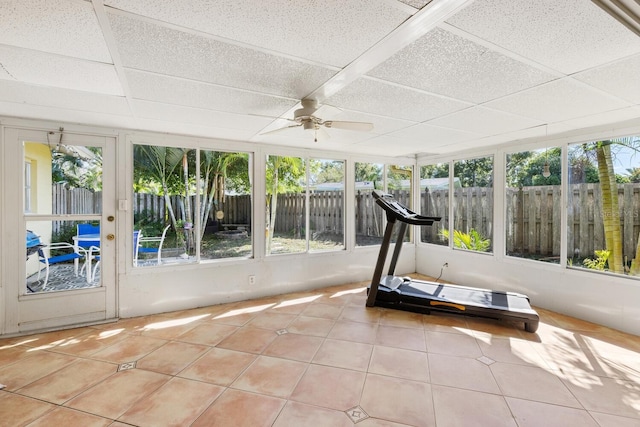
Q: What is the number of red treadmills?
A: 0